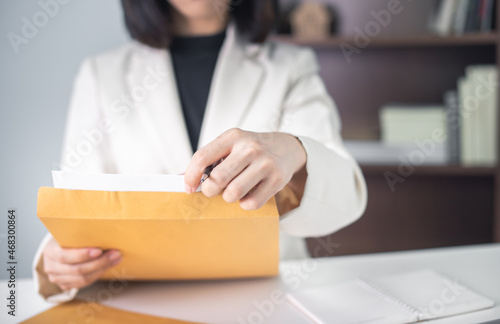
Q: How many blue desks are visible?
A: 0